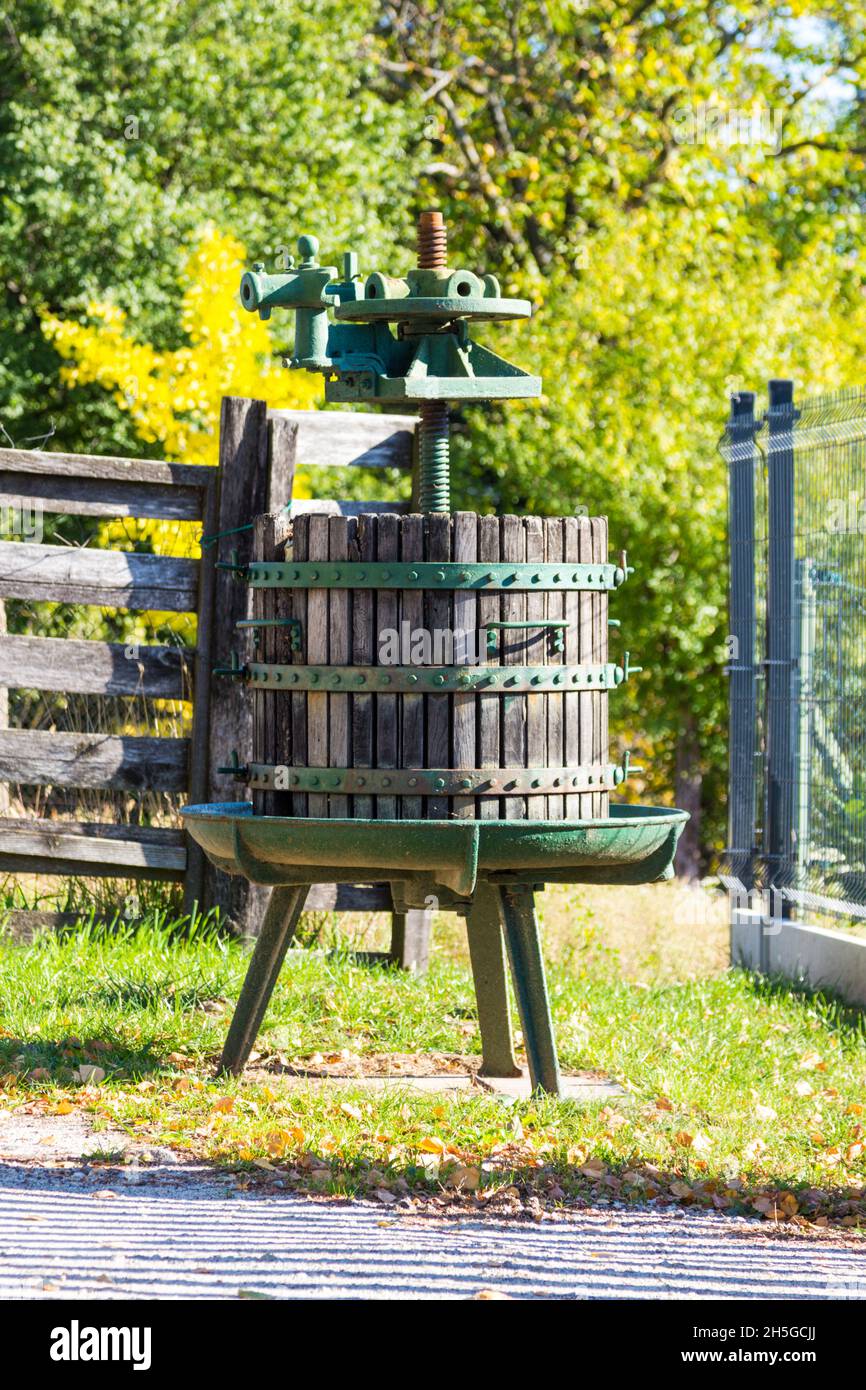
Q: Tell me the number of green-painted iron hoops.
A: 3